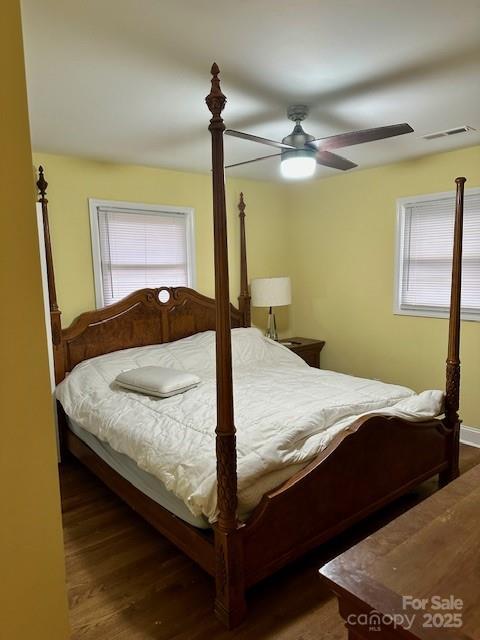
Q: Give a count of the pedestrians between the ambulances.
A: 0